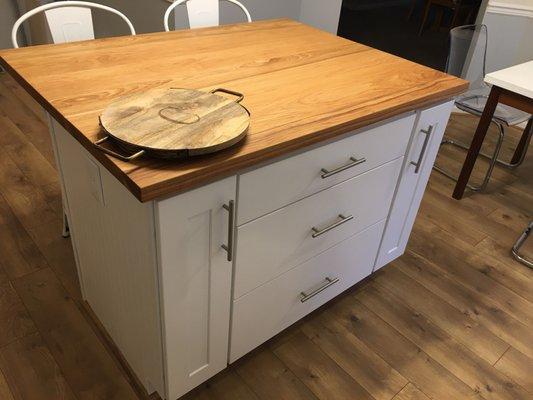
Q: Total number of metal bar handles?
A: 5